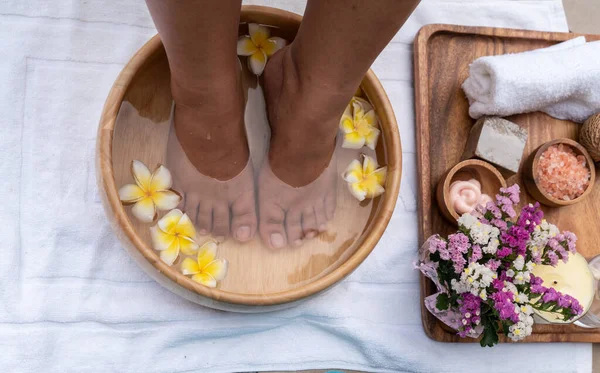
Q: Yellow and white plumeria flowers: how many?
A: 6